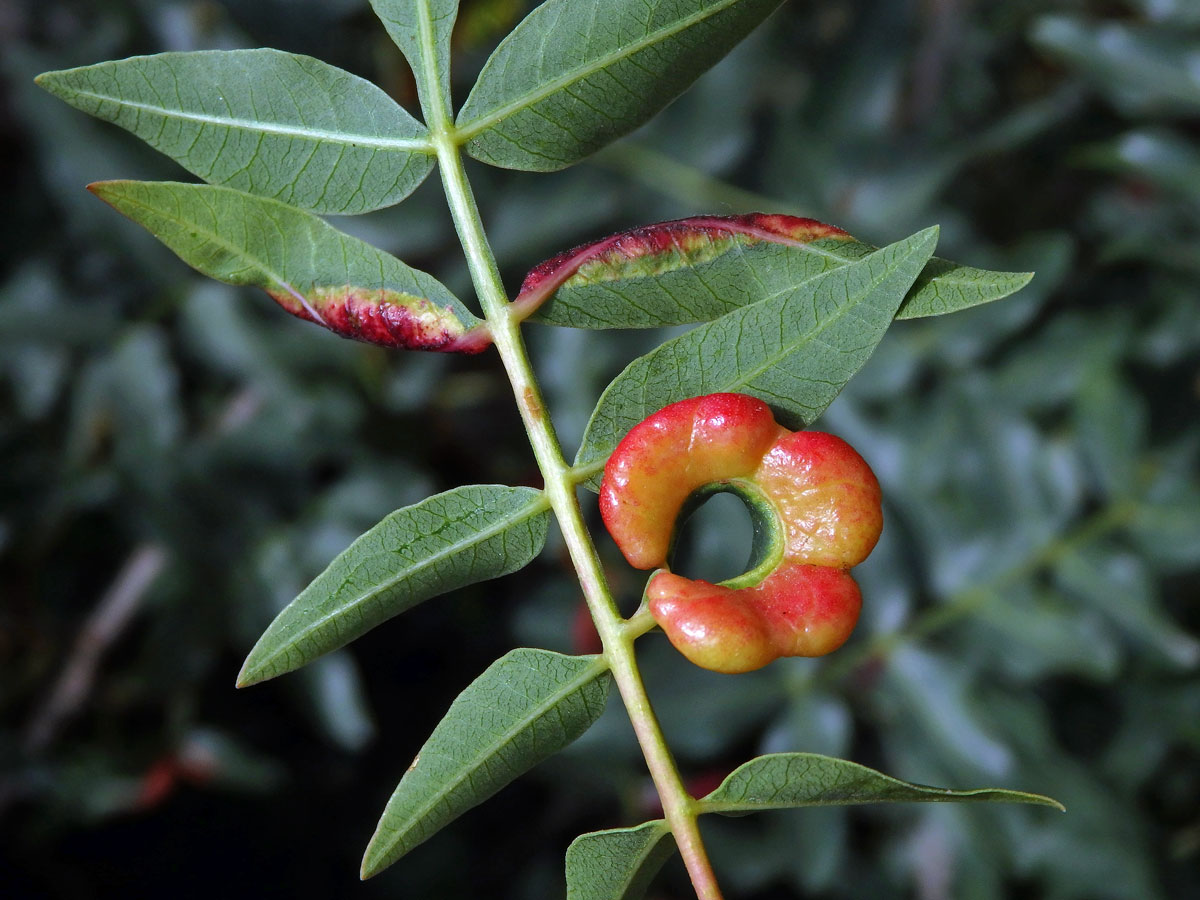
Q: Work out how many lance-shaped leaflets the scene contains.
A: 10